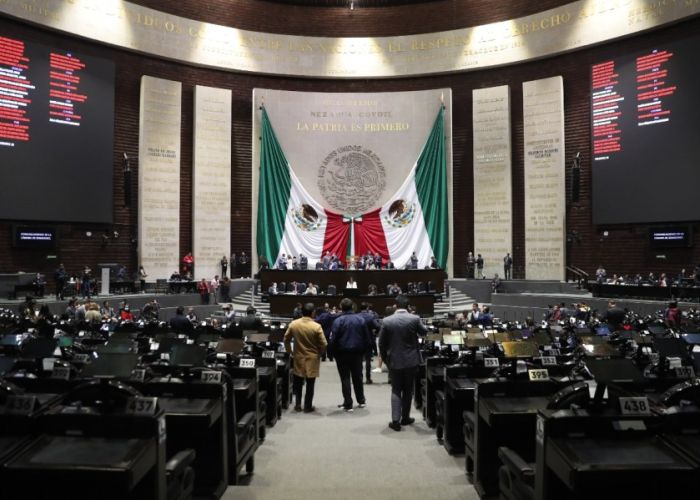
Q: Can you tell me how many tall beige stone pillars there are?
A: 4